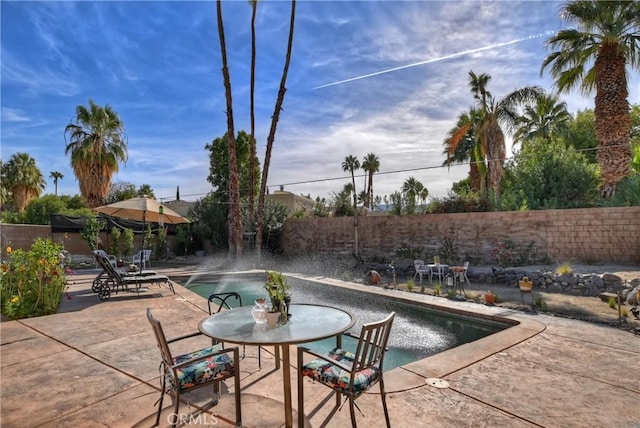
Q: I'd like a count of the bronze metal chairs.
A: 2